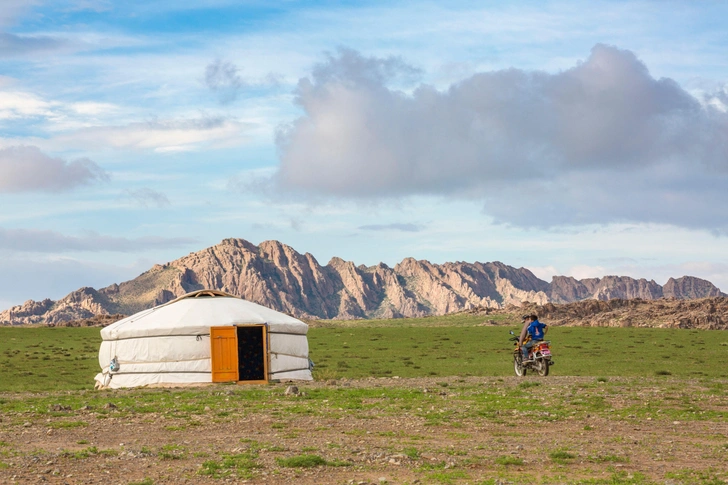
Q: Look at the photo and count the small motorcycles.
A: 1